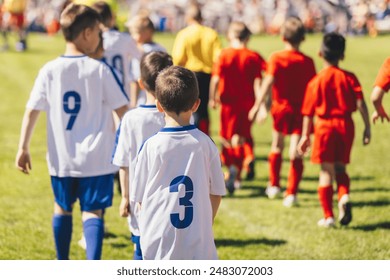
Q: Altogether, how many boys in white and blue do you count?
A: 5